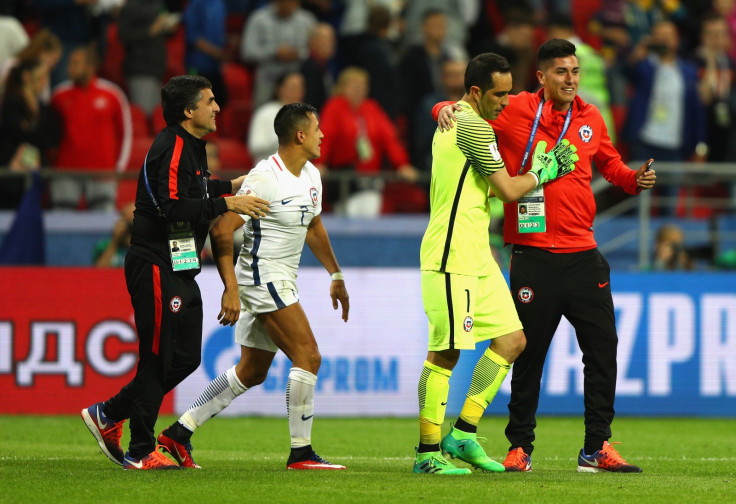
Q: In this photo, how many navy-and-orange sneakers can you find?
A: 4